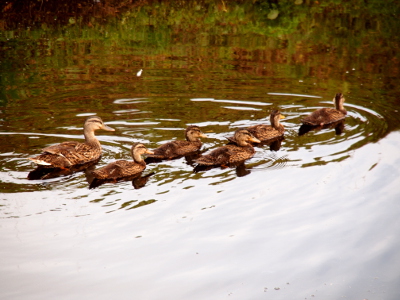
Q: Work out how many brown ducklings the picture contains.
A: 5